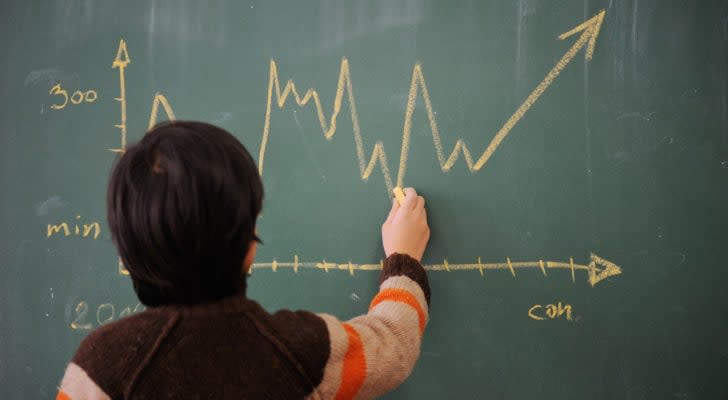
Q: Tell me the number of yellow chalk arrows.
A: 3